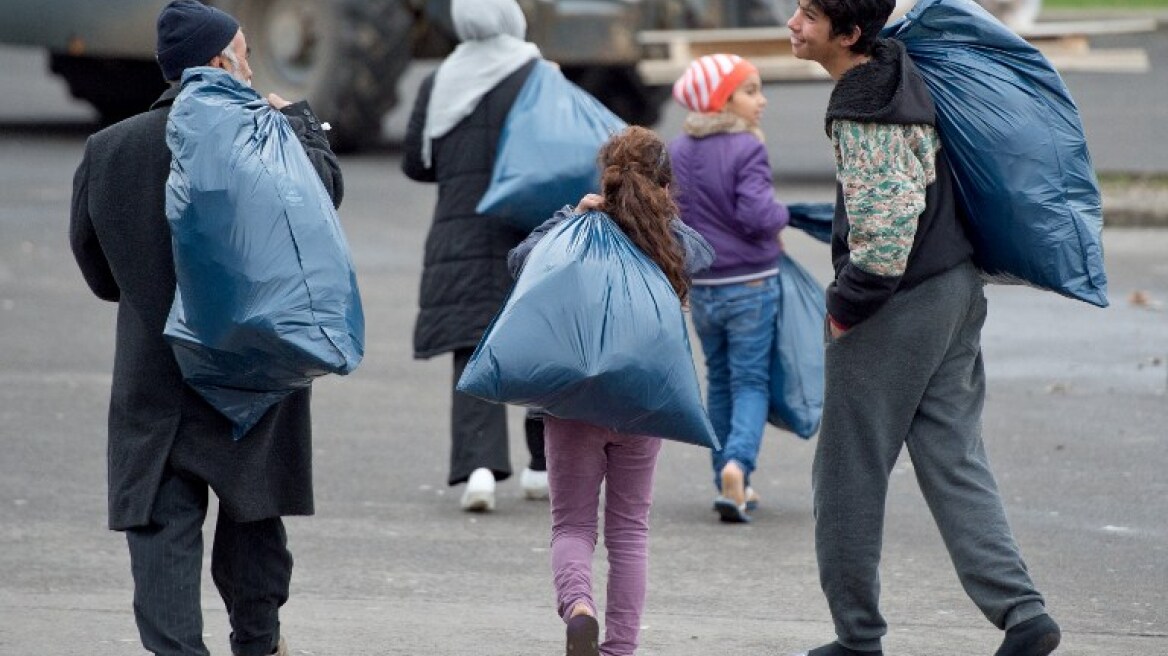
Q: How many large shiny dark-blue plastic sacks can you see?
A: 5